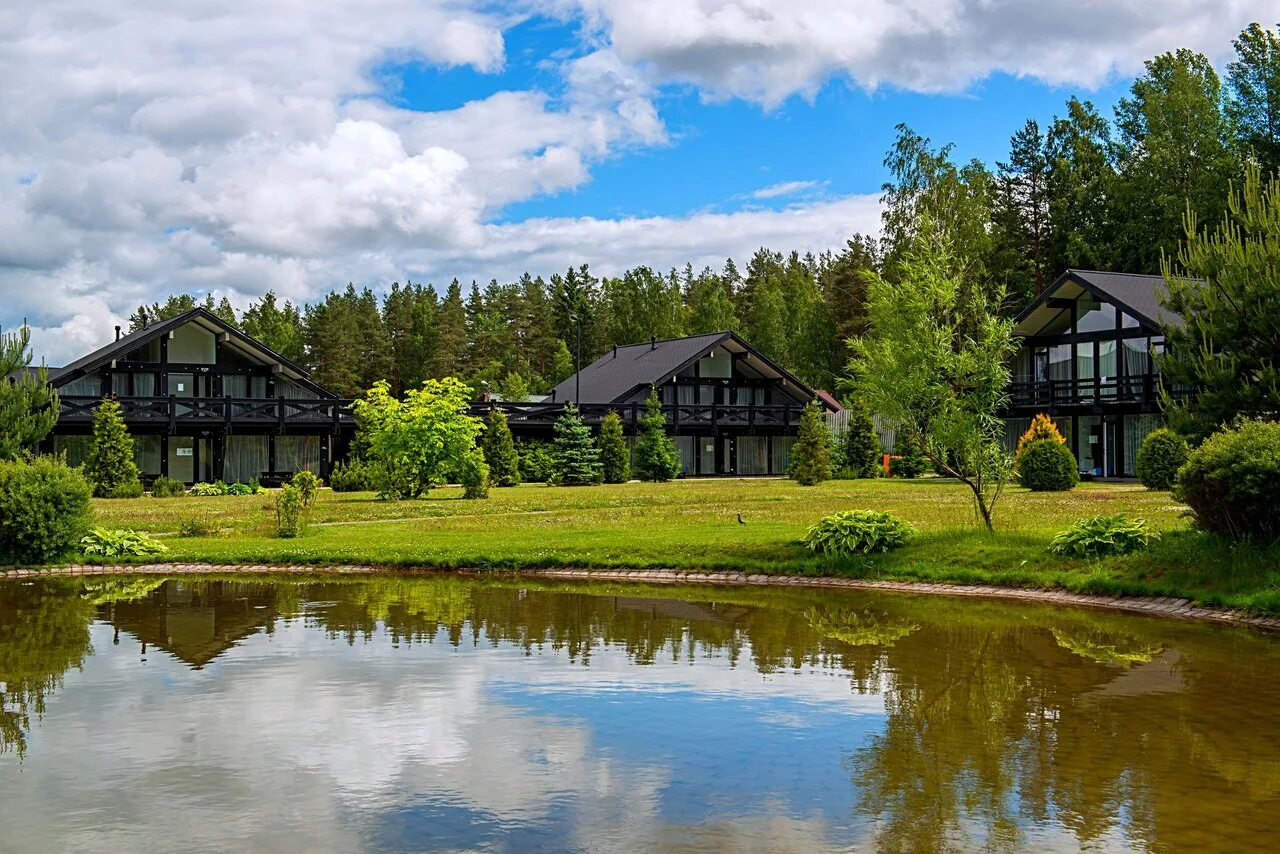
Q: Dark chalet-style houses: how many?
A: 3